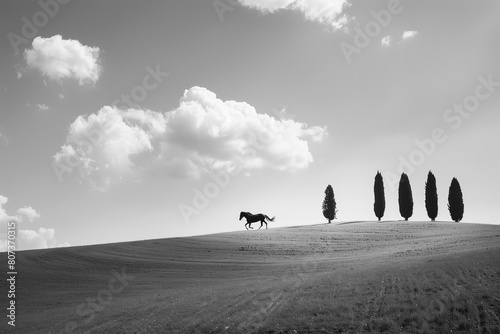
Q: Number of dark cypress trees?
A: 5